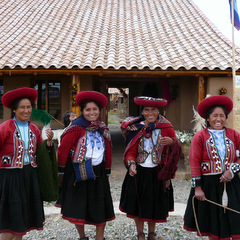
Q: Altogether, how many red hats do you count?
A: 4